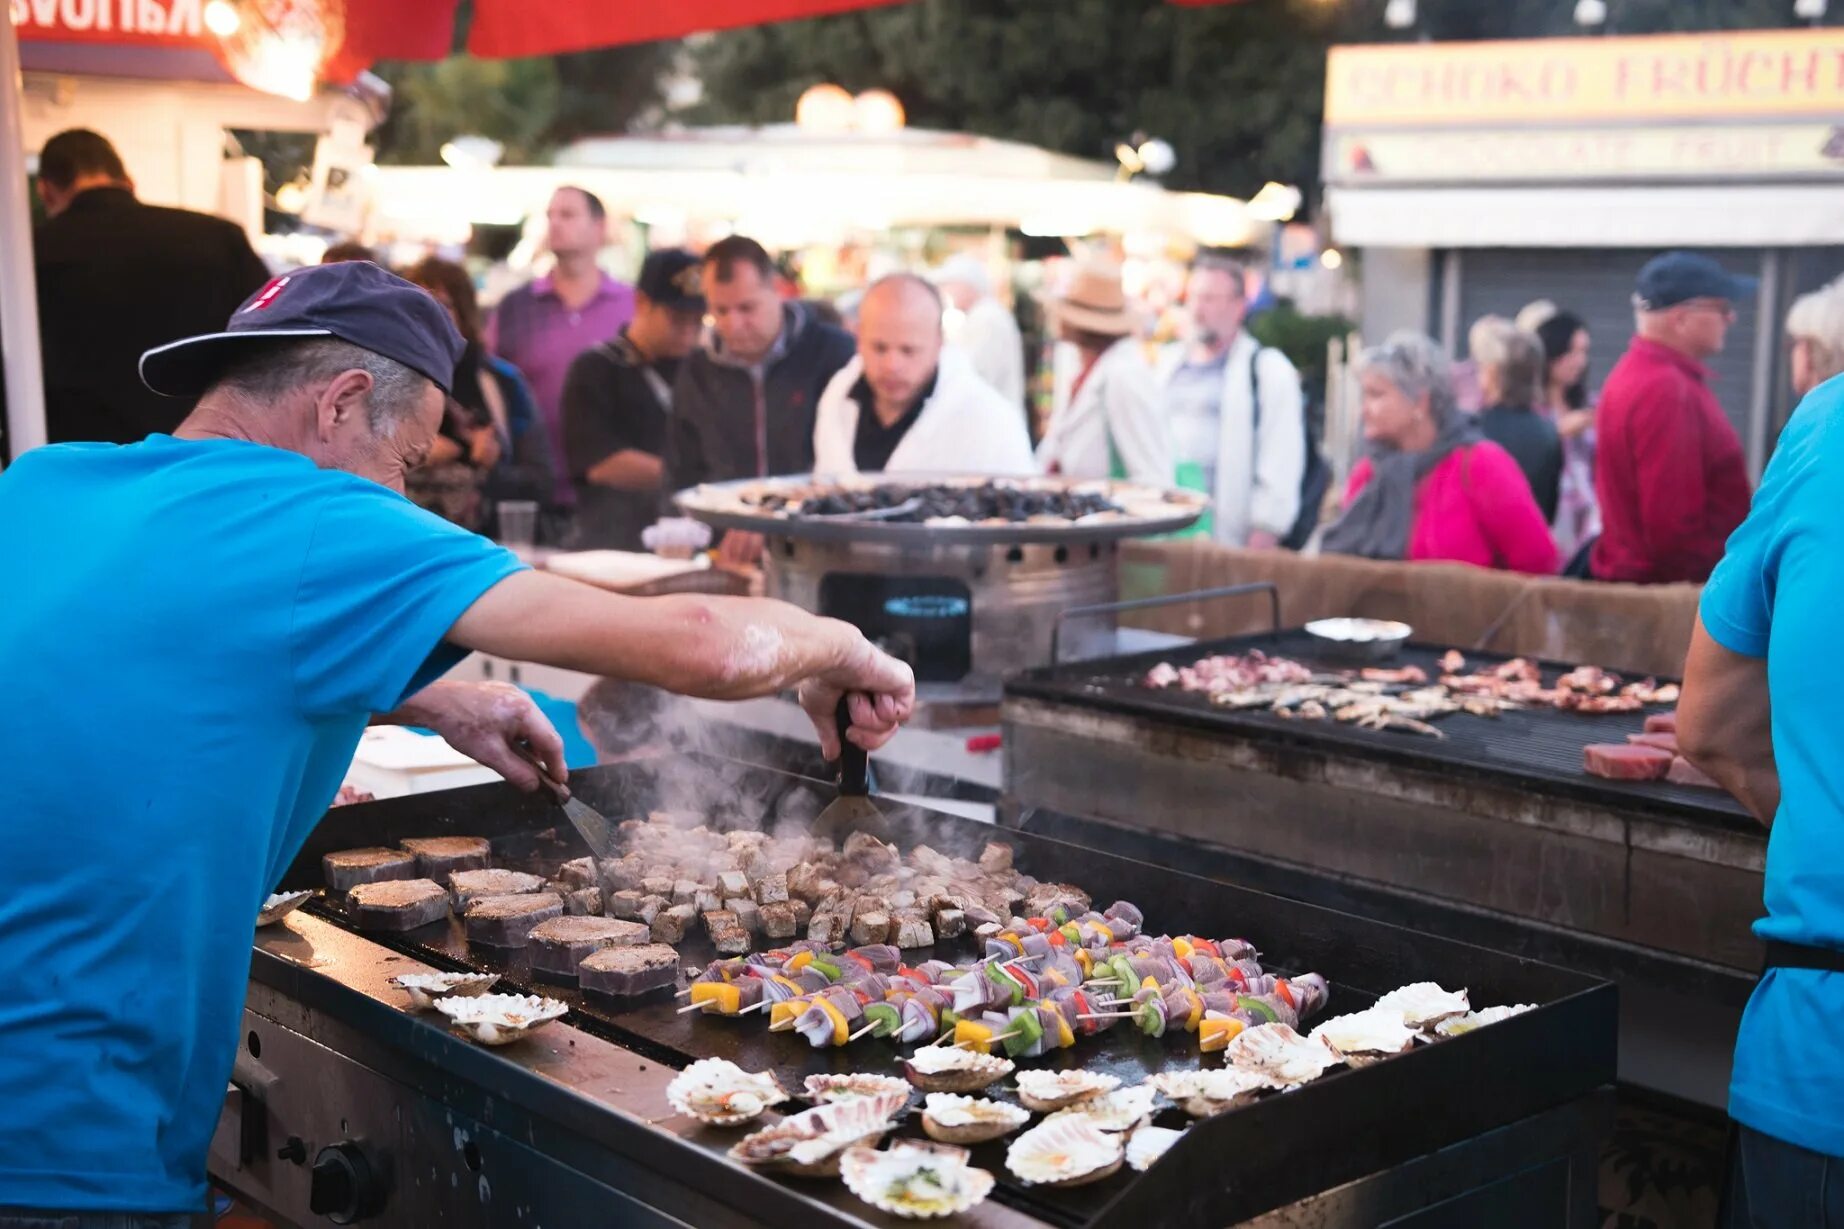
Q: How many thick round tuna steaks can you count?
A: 7